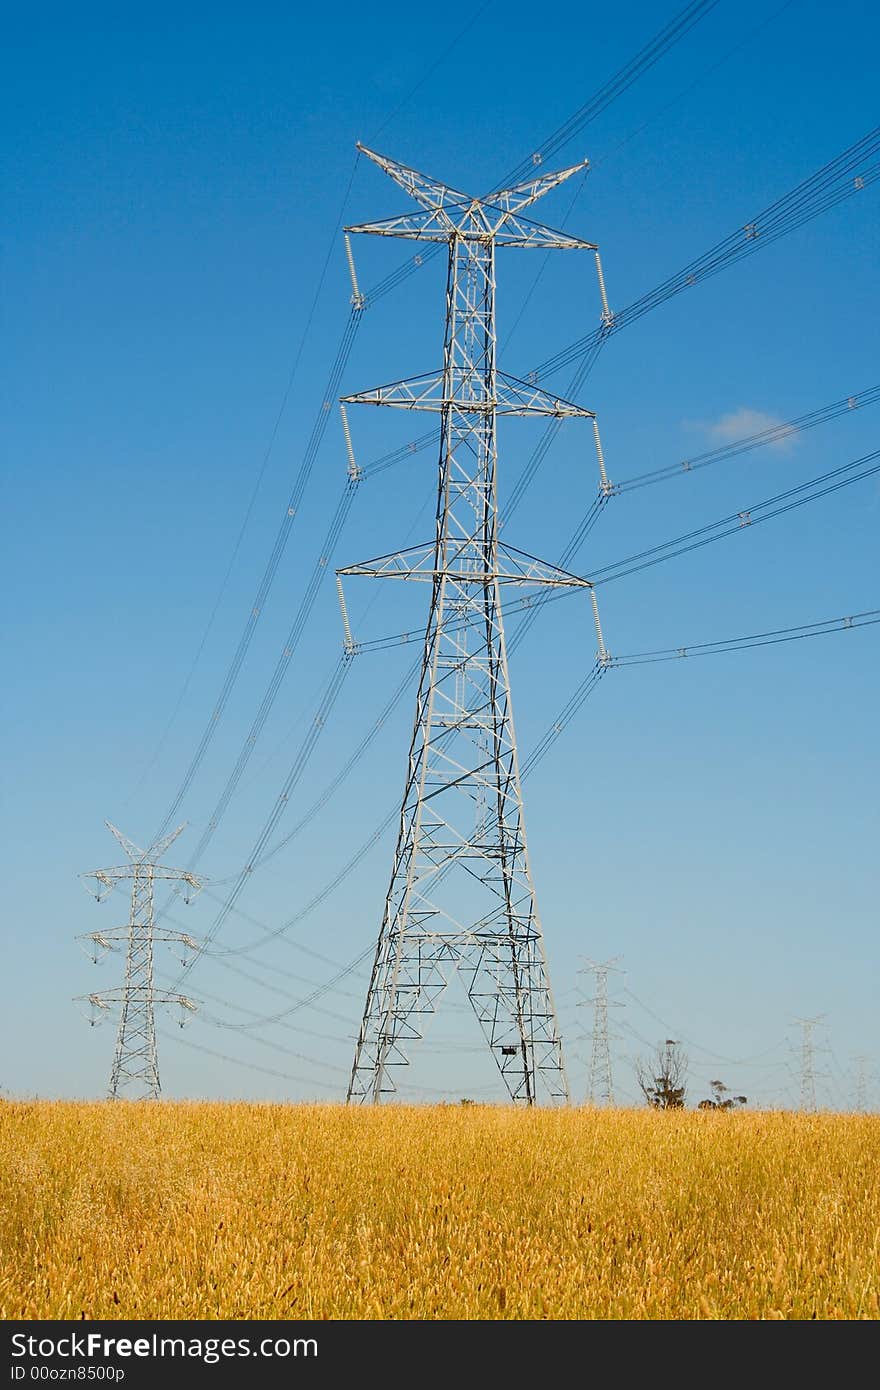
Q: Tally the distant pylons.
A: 4